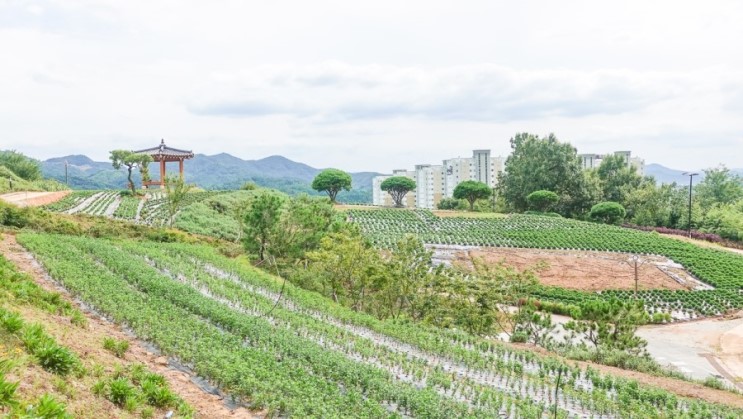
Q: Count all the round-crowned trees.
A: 5